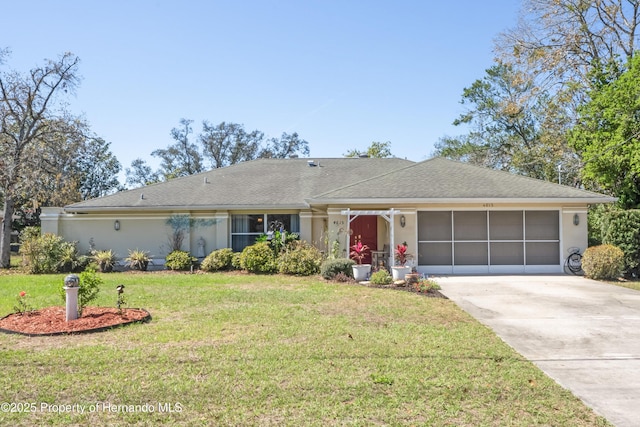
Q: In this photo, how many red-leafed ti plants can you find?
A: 2